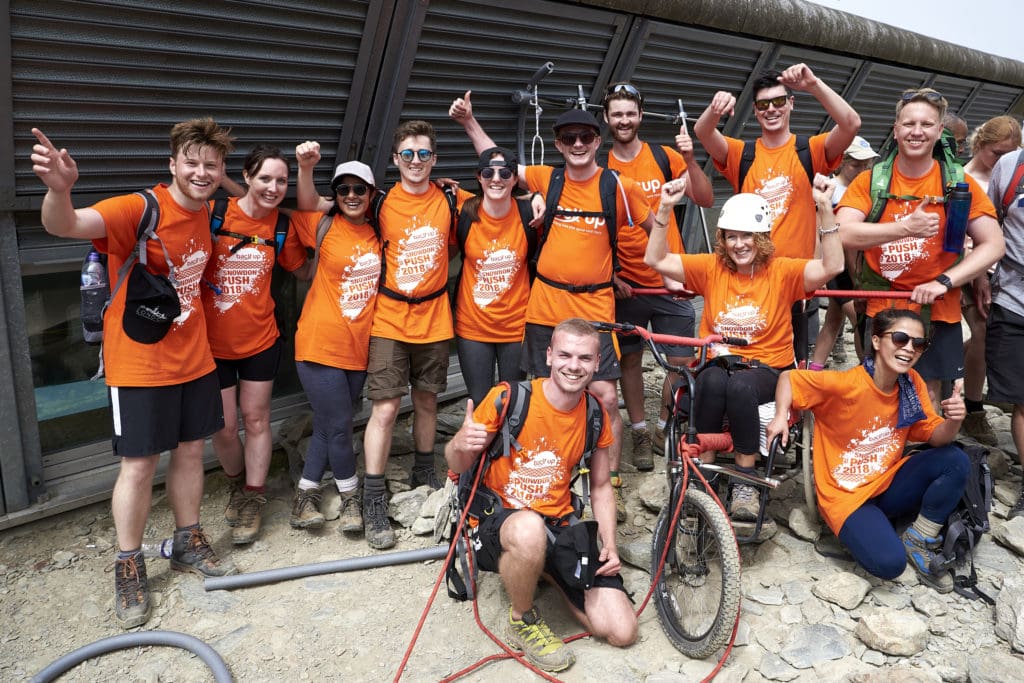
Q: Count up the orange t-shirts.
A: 12